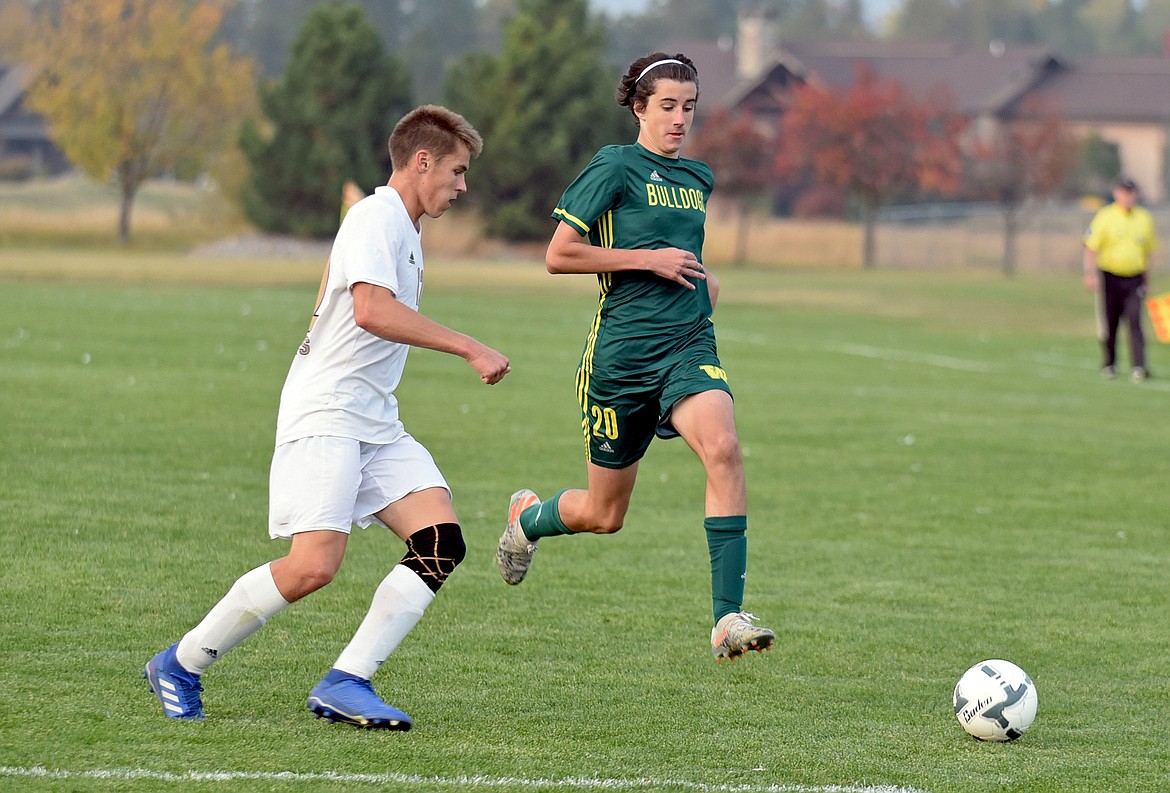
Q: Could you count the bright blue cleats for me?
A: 2